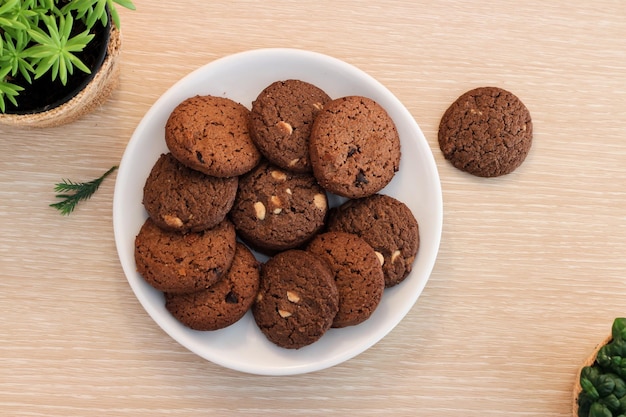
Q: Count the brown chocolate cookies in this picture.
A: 11